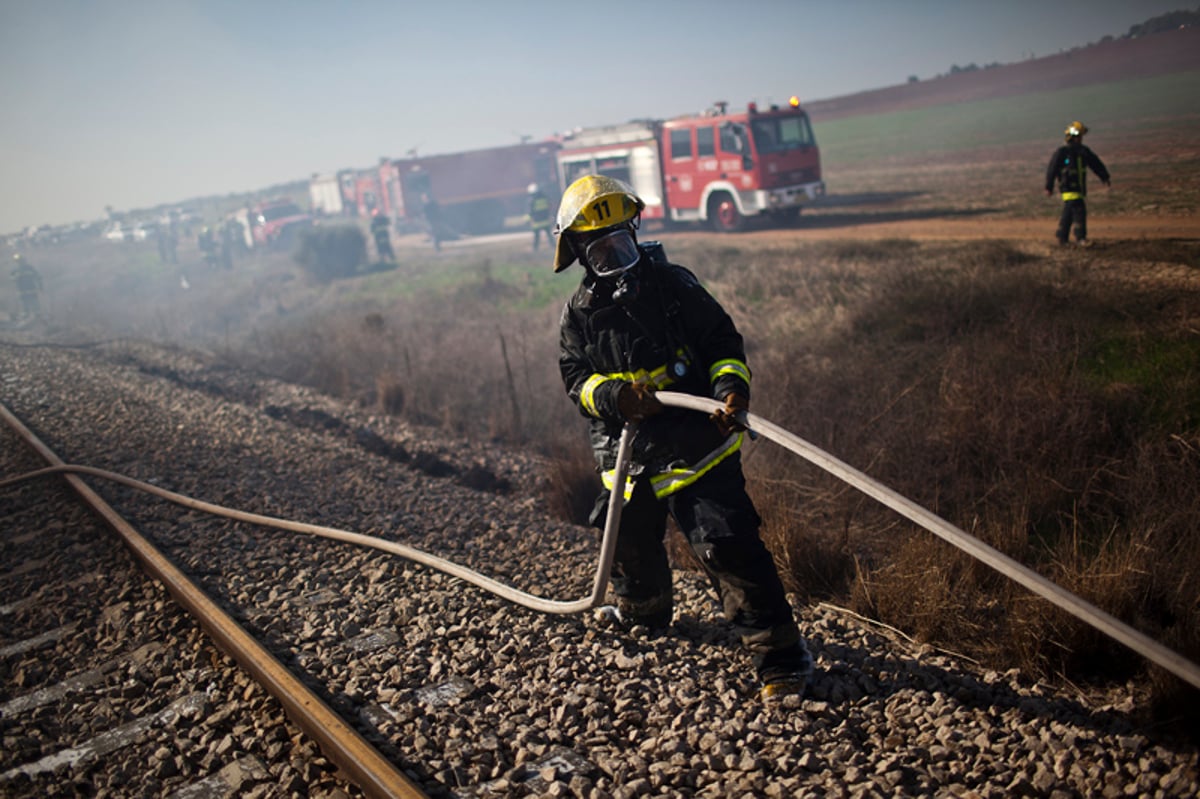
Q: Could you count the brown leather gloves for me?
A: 2